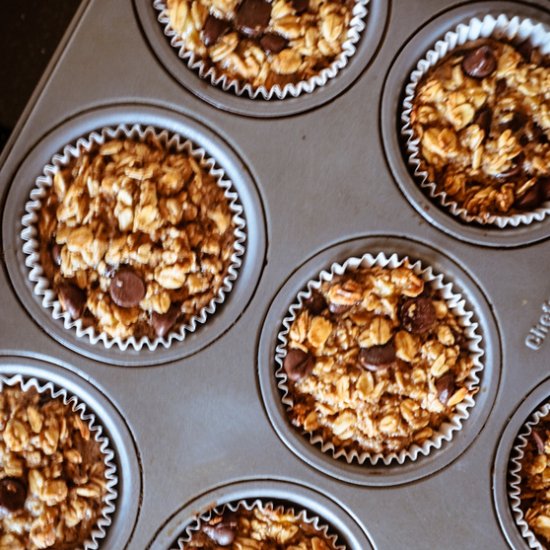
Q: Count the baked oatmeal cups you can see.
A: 7